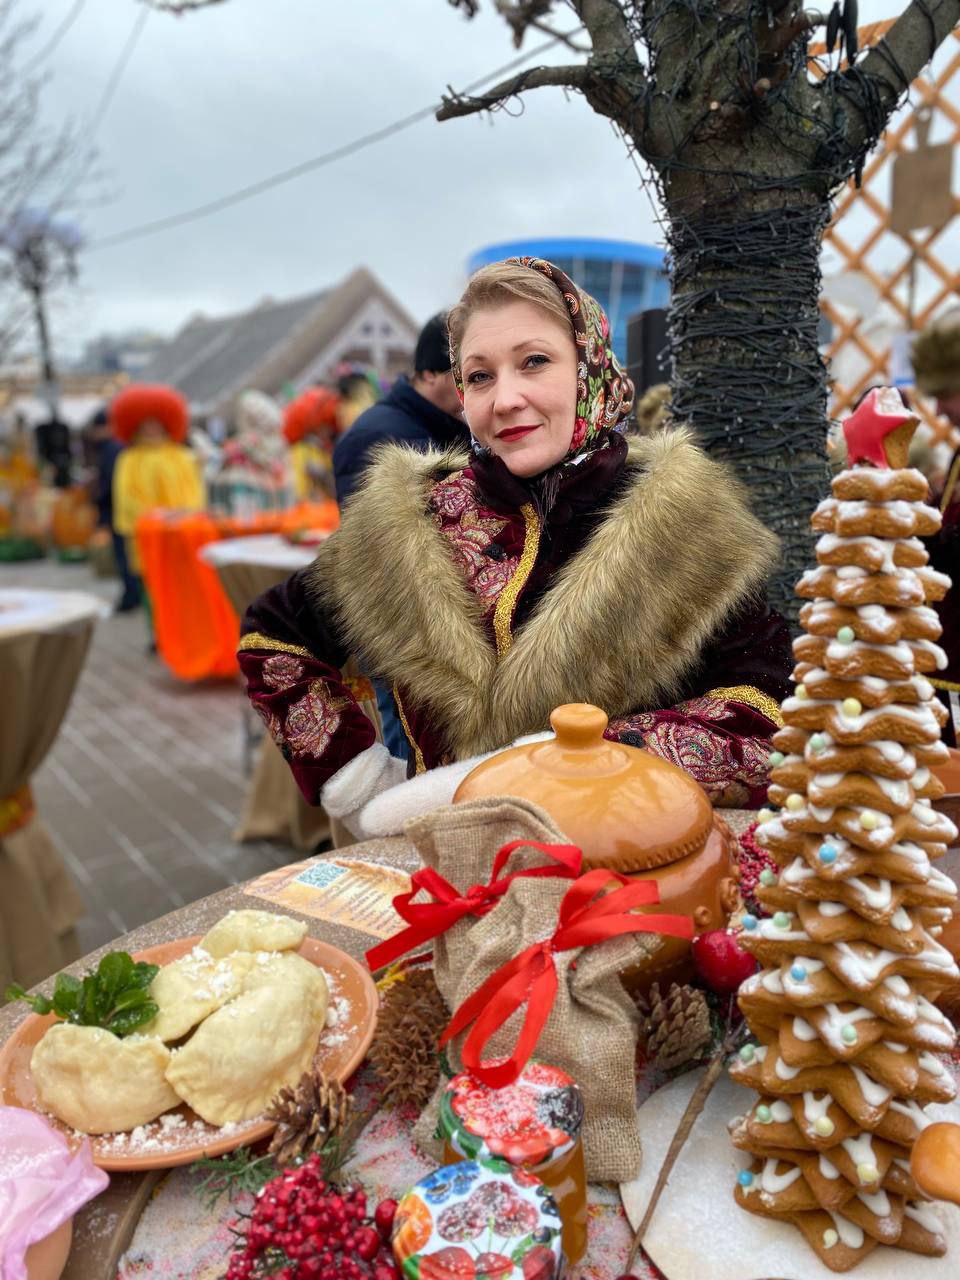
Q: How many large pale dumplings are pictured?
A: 4